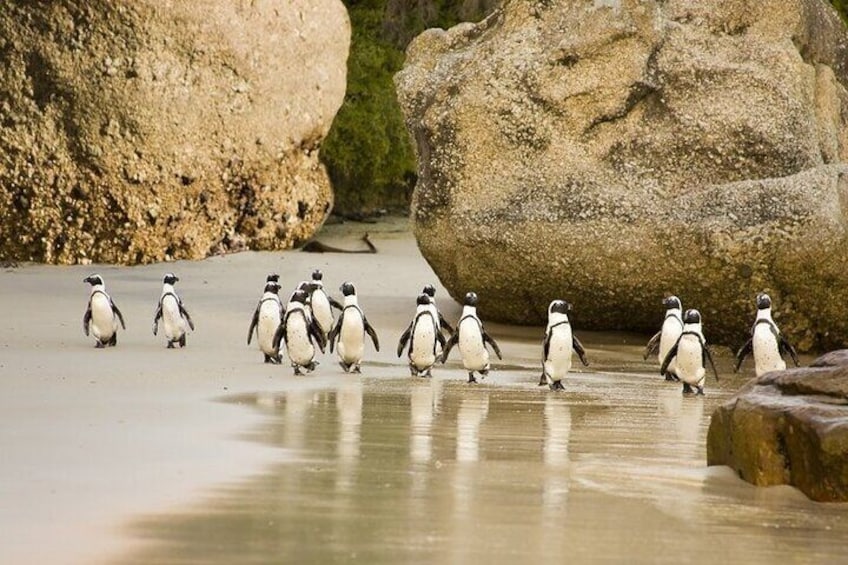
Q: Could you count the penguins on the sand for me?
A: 15